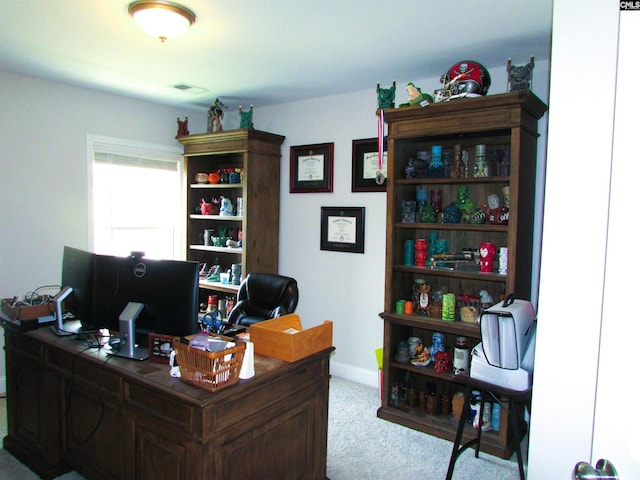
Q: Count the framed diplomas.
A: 3